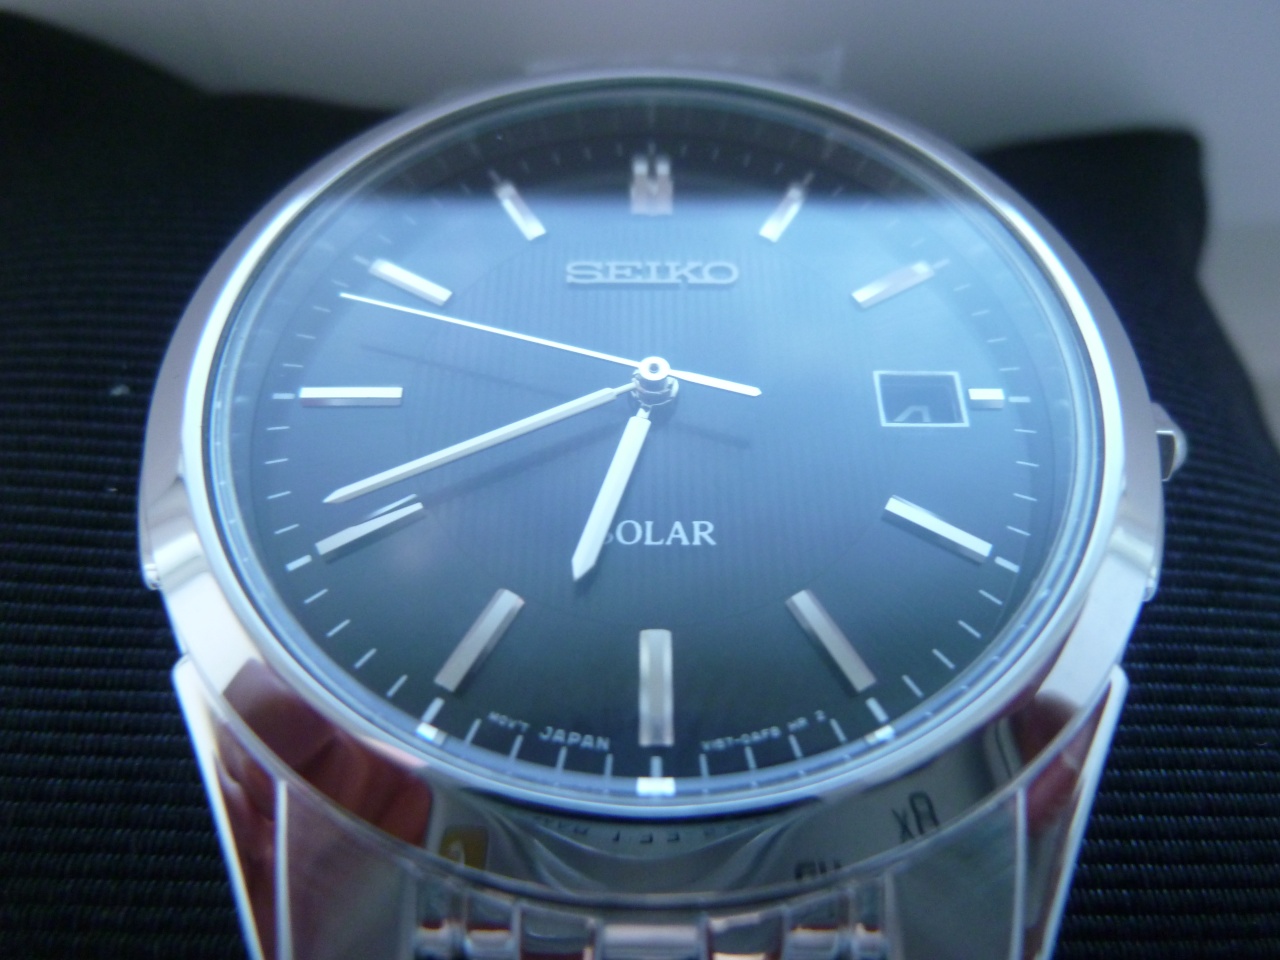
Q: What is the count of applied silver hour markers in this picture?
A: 12